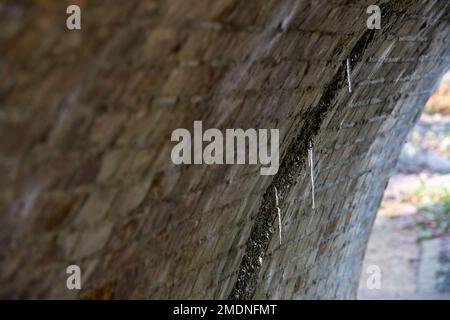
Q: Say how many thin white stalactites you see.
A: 3